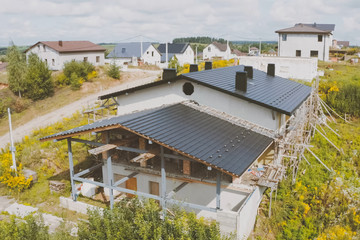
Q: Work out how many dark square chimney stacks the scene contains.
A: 6